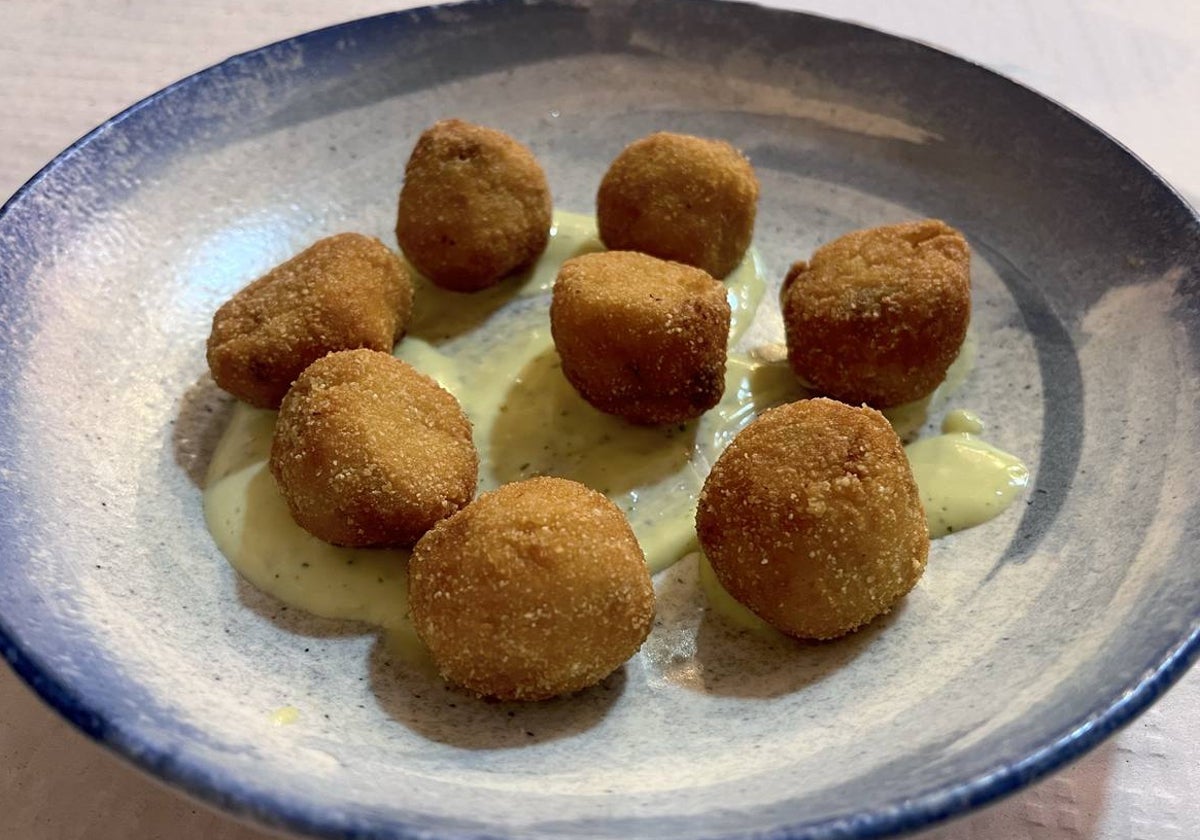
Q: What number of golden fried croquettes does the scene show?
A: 8